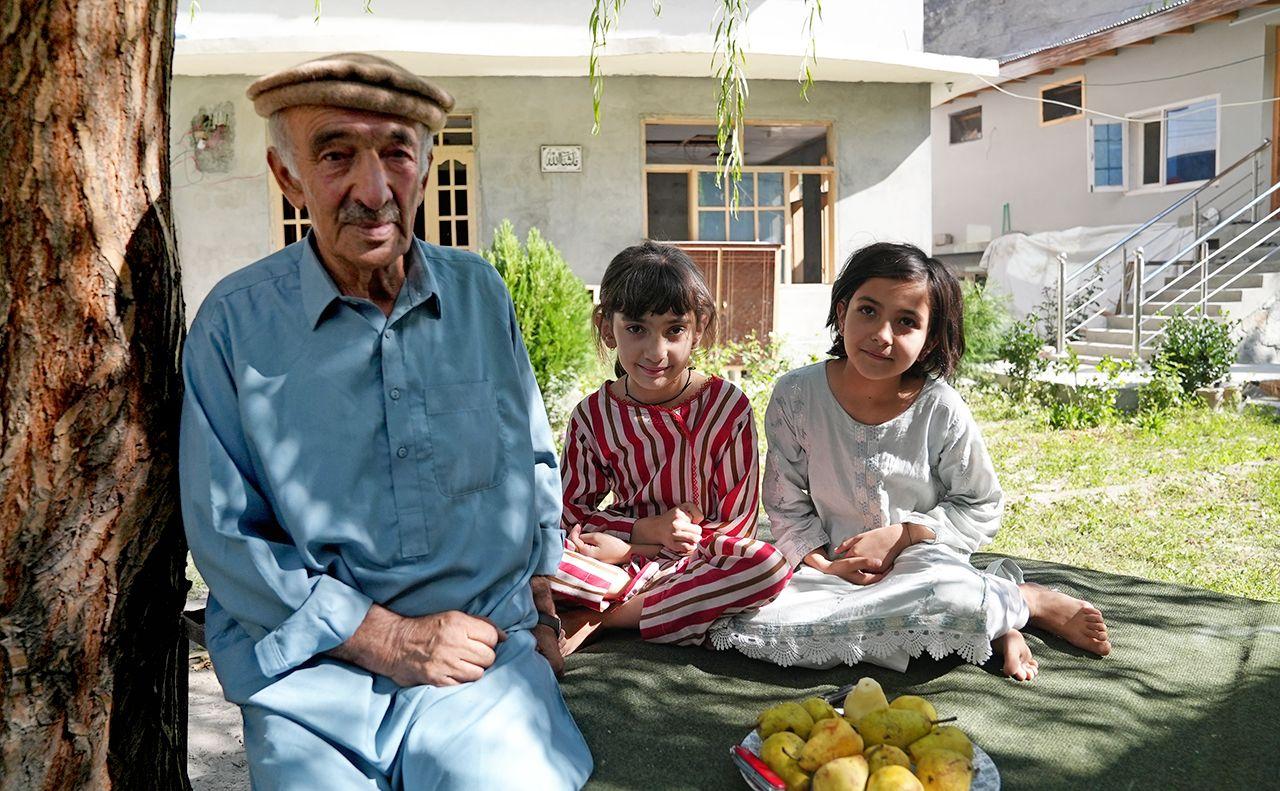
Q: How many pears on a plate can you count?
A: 12